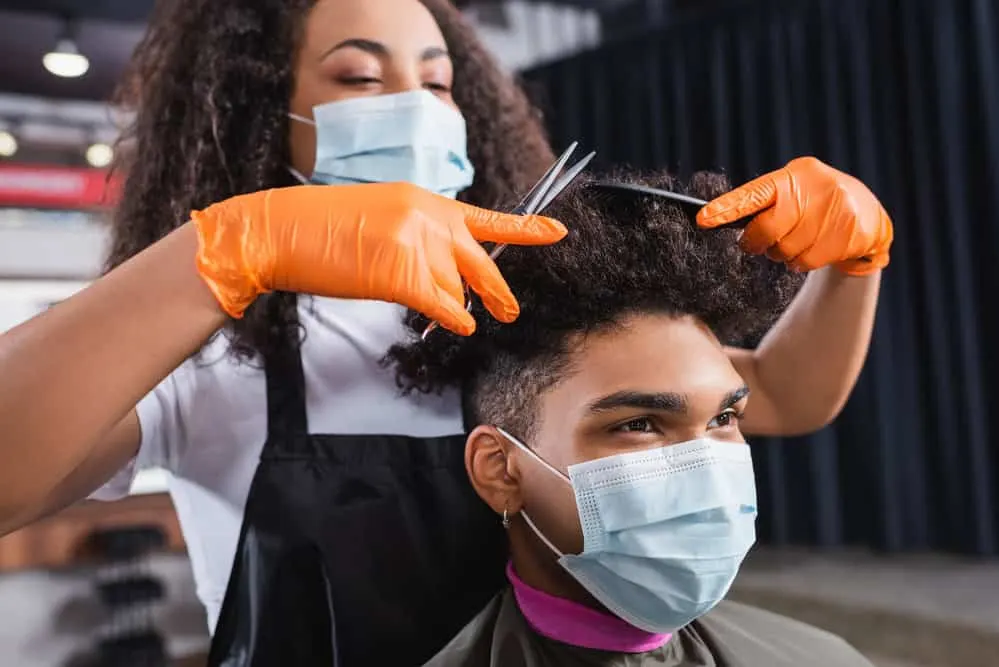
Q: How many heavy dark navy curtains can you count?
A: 1